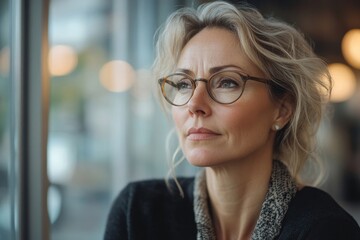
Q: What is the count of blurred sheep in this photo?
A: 0